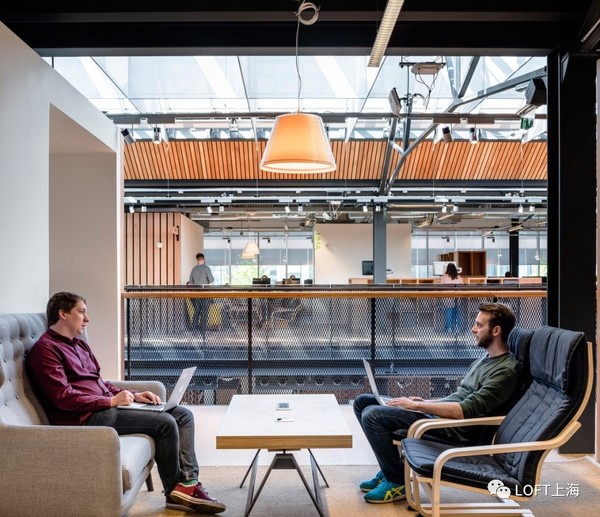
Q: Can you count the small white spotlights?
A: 12